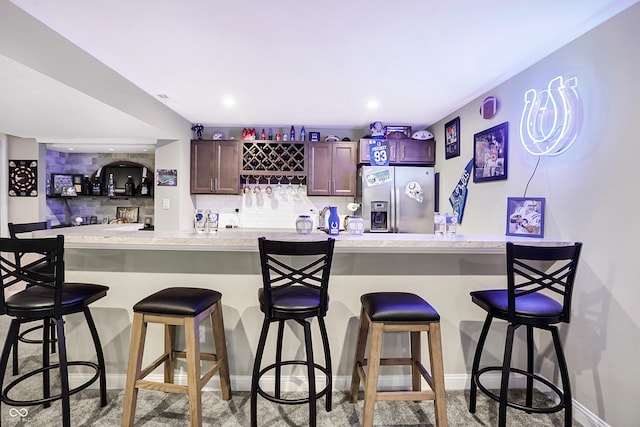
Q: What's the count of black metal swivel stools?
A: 4